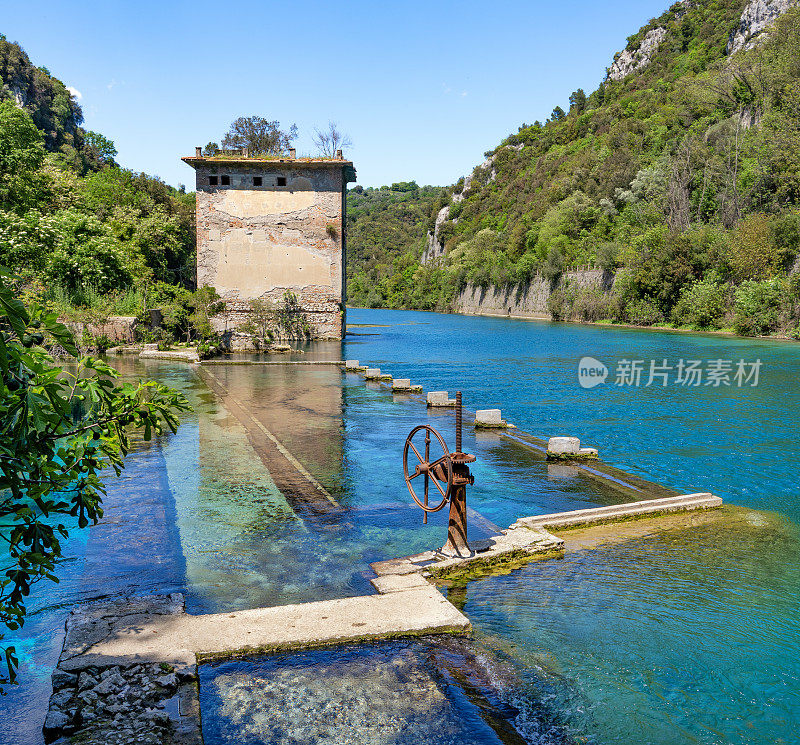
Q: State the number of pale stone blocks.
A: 6